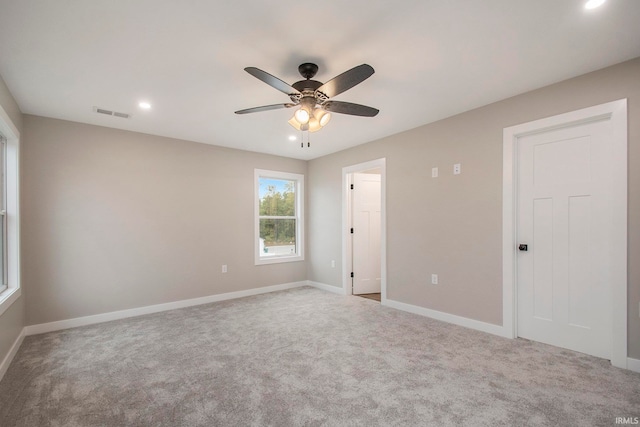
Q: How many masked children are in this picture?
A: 0